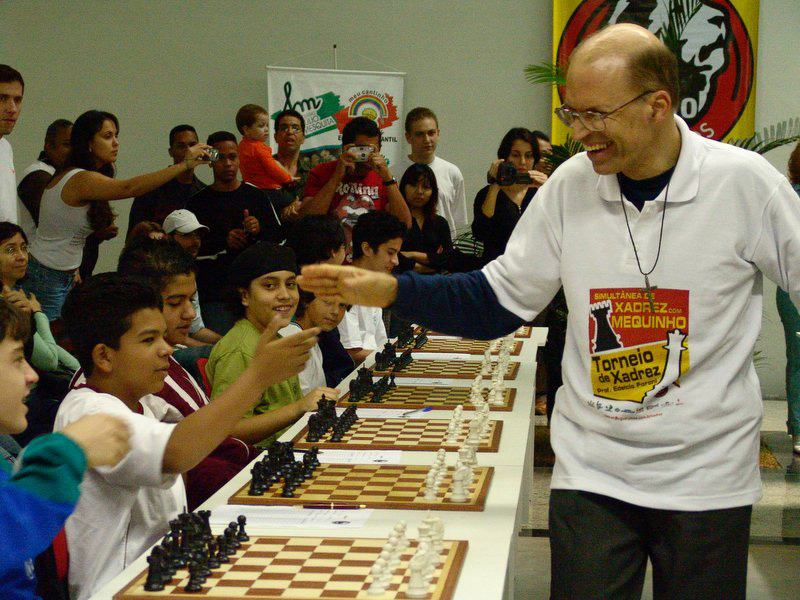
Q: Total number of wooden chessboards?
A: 7